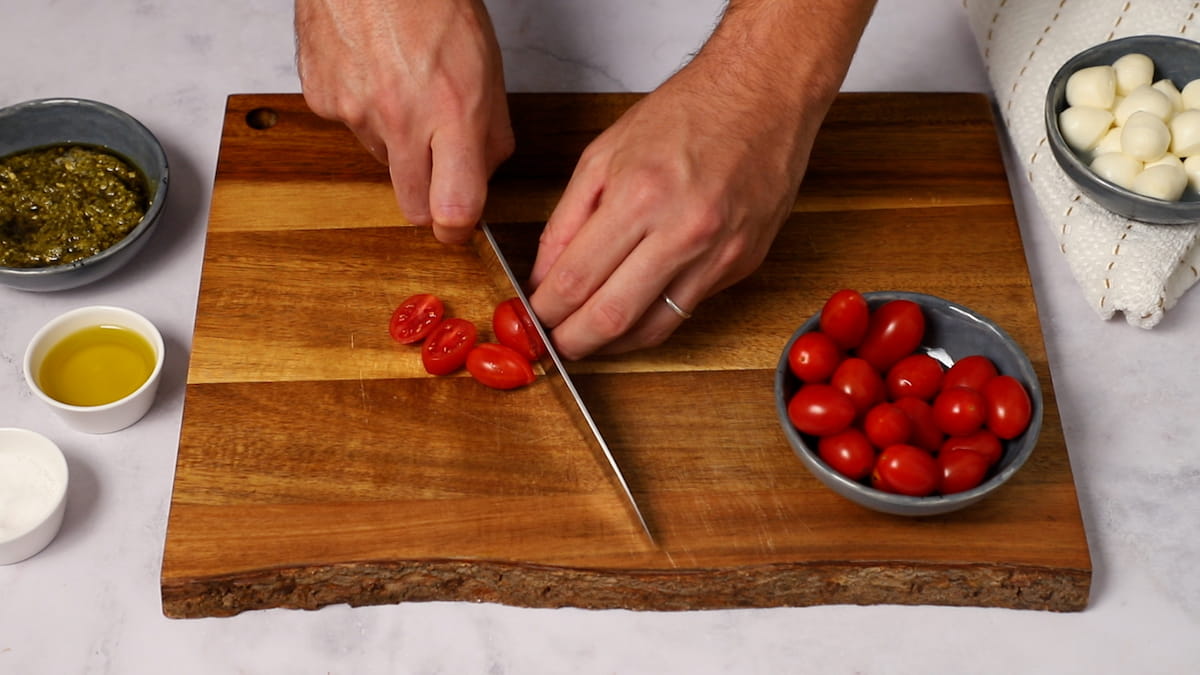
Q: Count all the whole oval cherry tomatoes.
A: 15